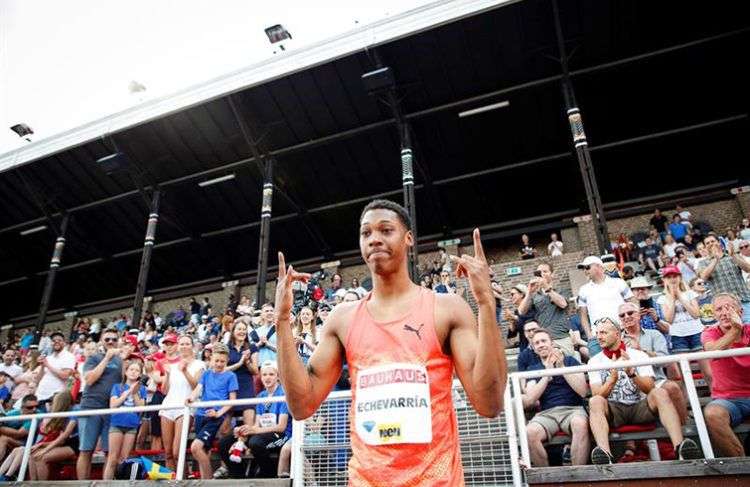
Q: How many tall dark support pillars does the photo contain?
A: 5